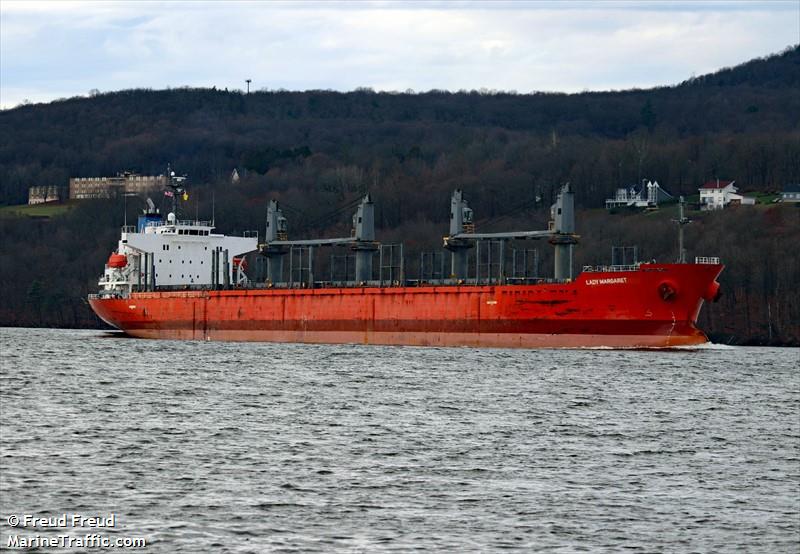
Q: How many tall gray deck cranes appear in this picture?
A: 4